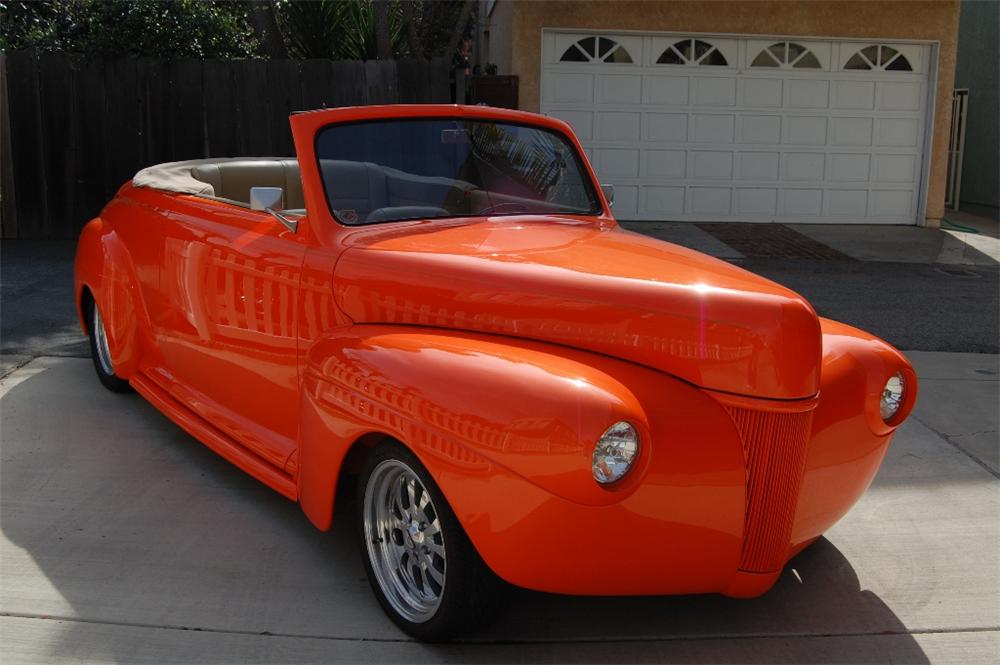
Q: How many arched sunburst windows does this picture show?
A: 4